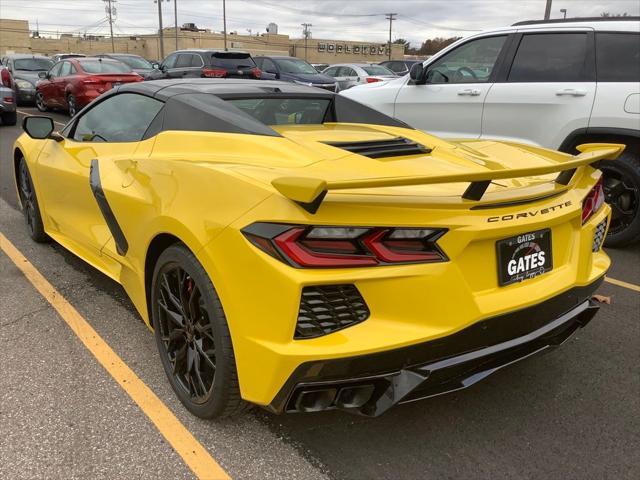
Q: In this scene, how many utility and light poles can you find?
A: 8